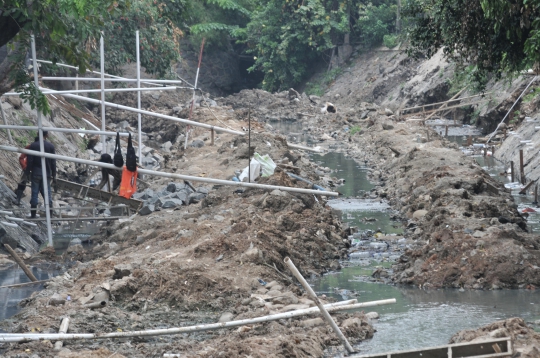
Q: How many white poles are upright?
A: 3